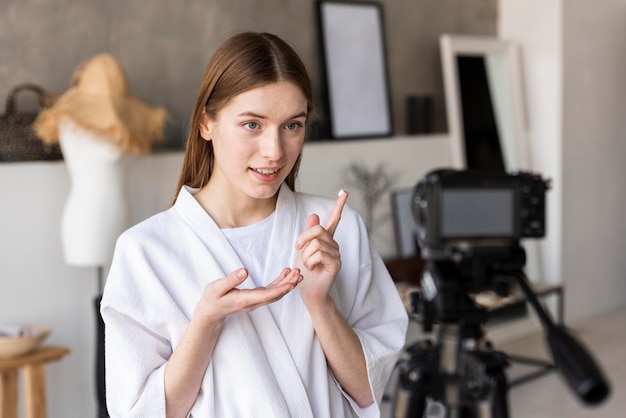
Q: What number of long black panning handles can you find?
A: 1